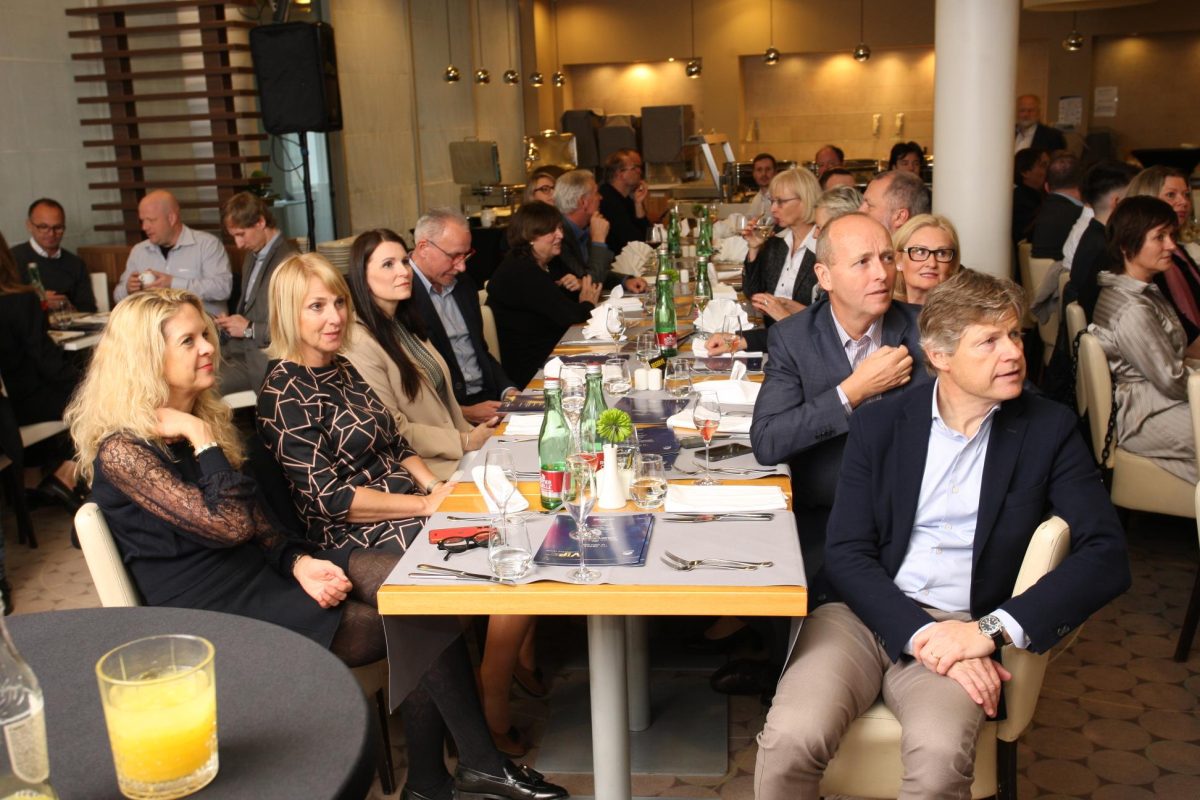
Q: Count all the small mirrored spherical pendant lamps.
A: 9